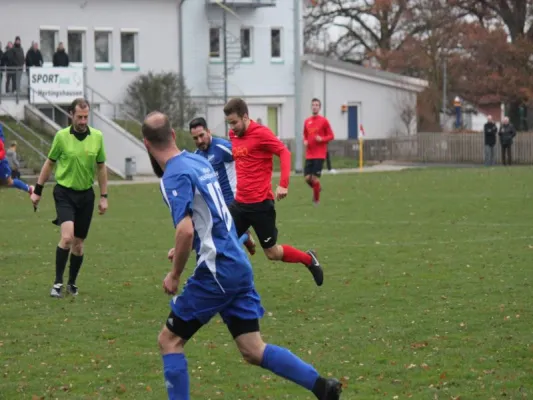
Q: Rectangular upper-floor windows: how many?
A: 7